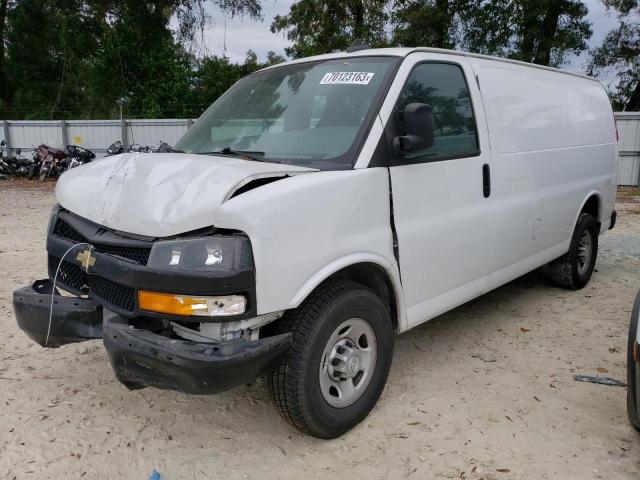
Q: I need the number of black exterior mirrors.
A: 1